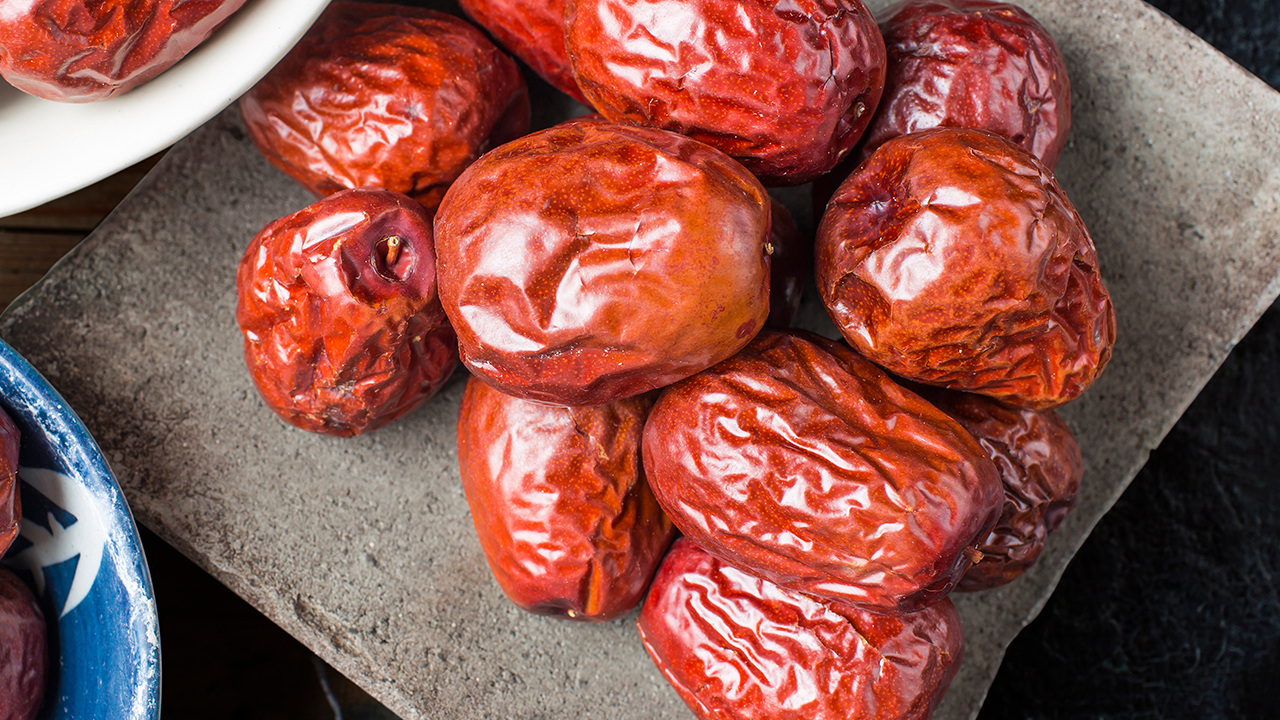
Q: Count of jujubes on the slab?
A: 12